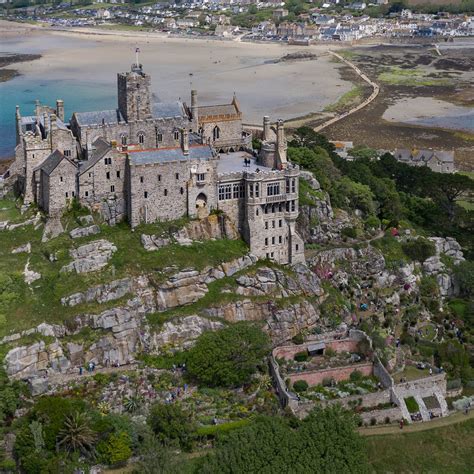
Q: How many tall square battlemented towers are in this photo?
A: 1